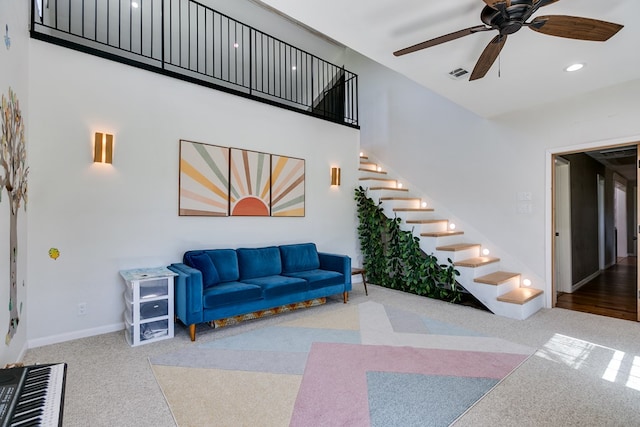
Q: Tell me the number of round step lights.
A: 7